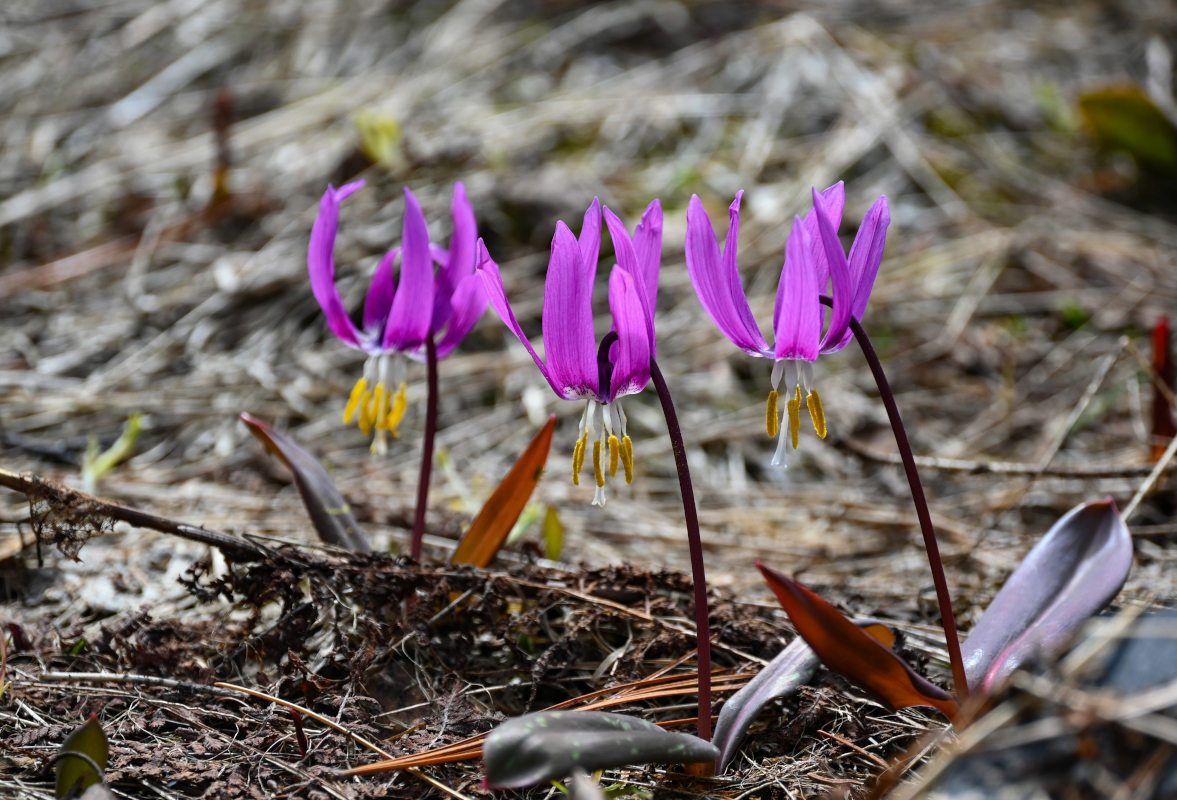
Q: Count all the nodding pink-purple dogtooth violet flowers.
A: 3